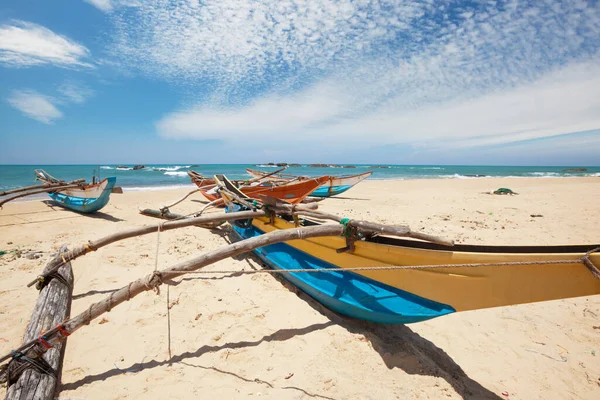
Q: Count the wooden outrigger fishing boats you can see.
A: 4